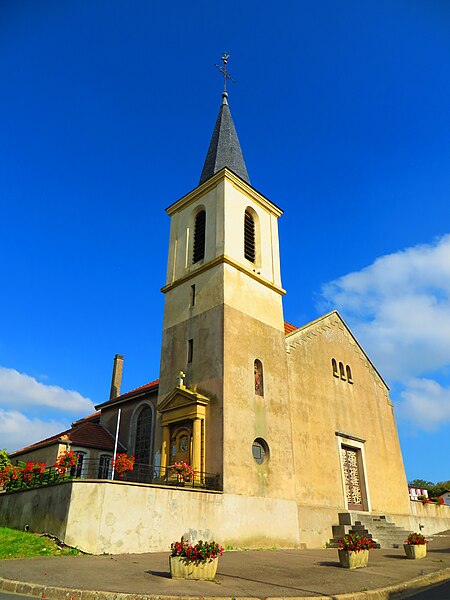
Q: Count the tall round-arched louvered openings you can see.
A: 2